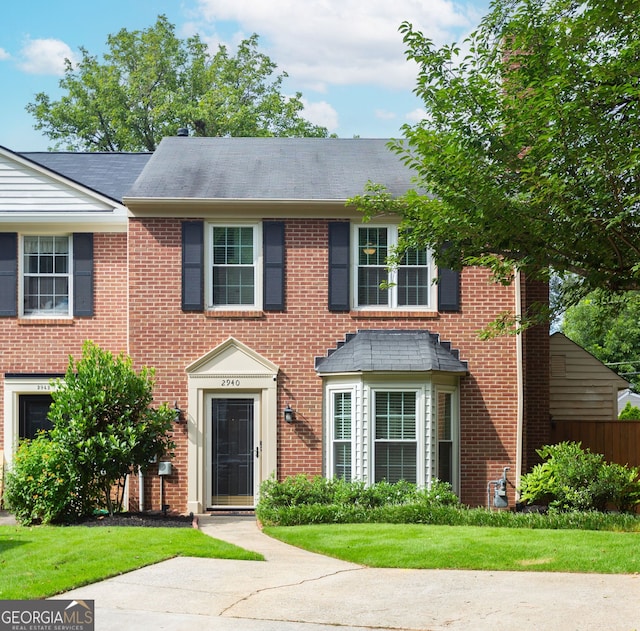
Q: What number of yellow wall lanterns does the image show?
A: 0